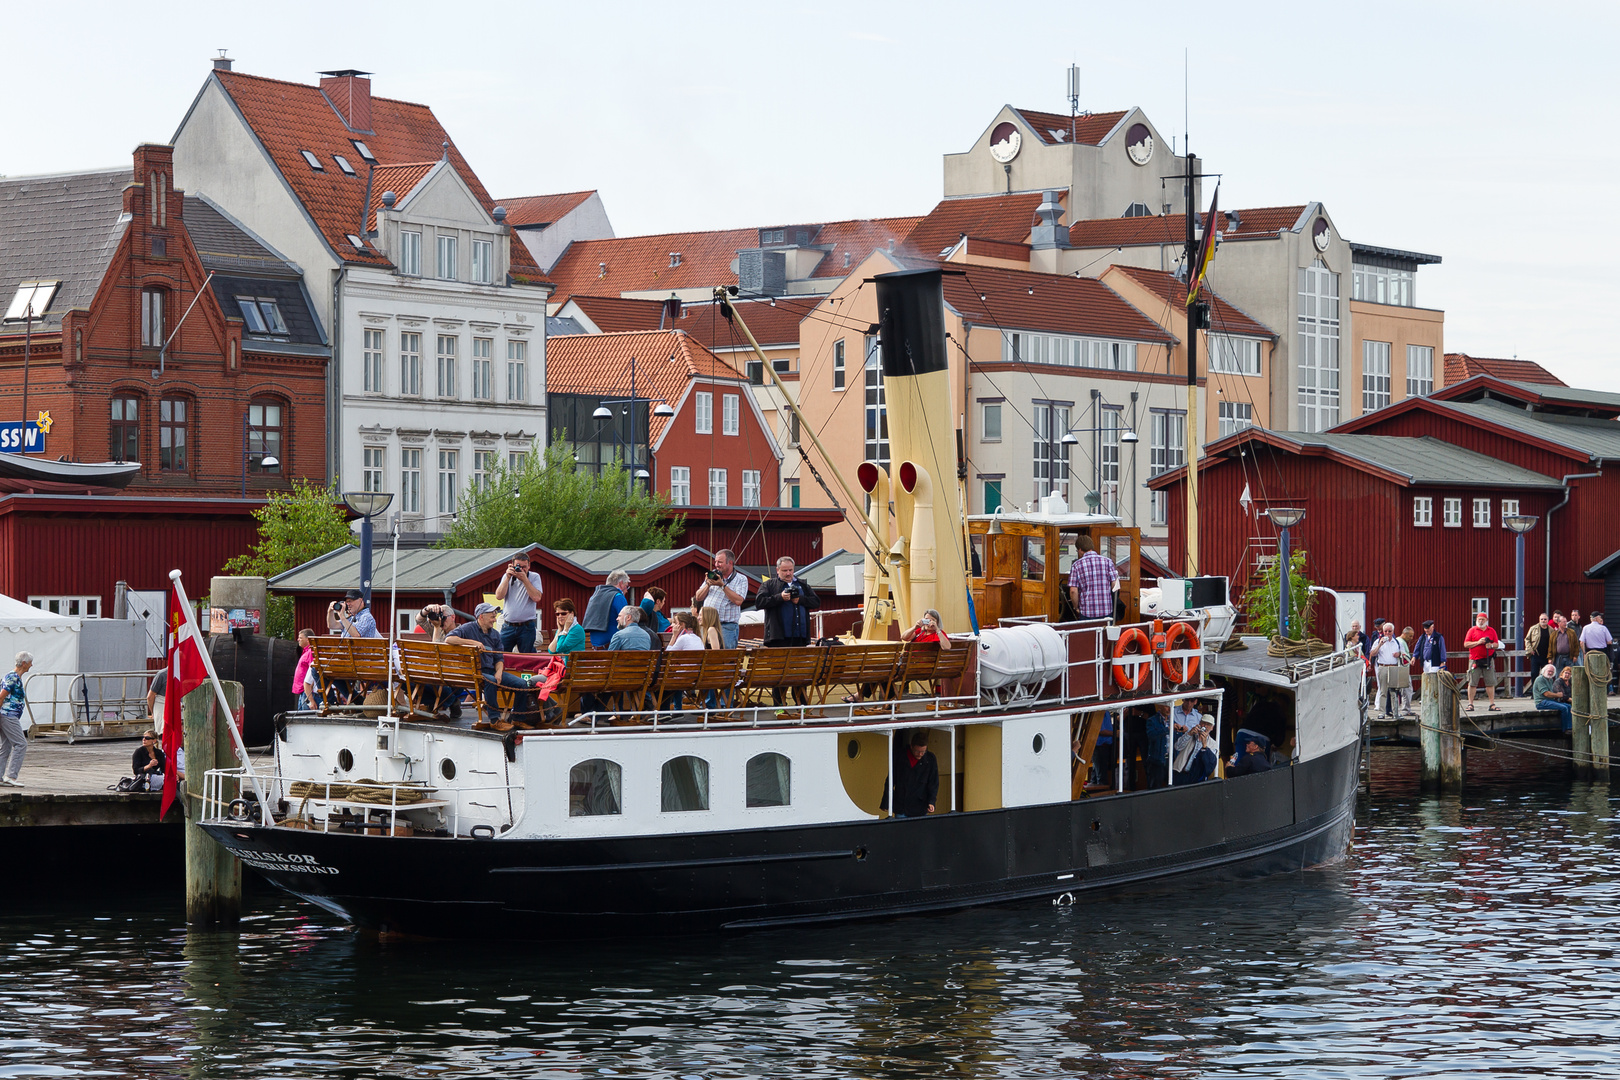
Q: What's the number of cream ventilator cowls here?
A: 2